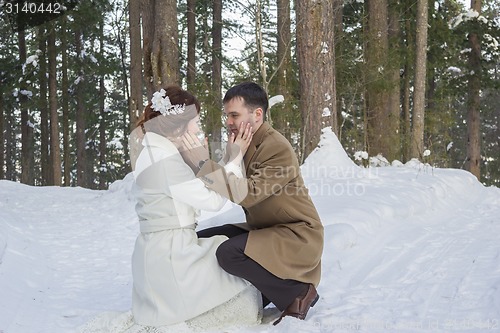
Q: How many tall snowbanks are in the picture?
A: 1